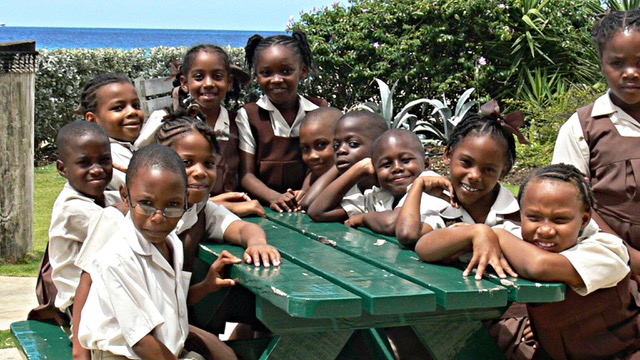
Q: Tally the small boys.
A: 5